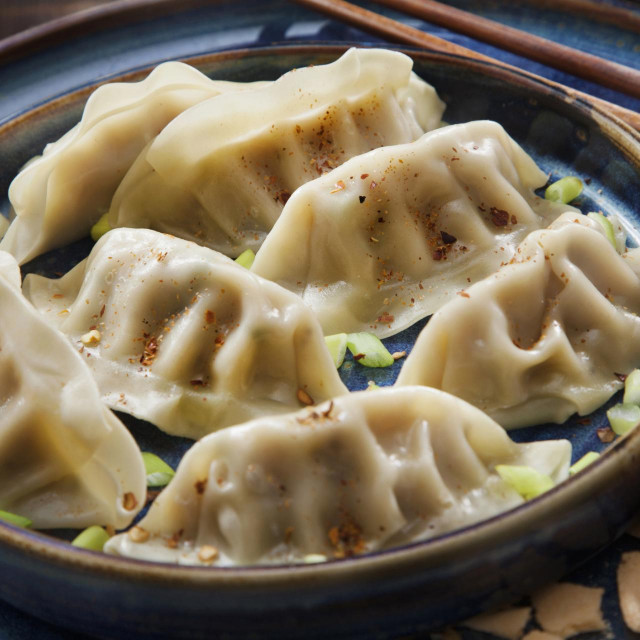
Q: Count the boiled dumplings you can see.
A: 7